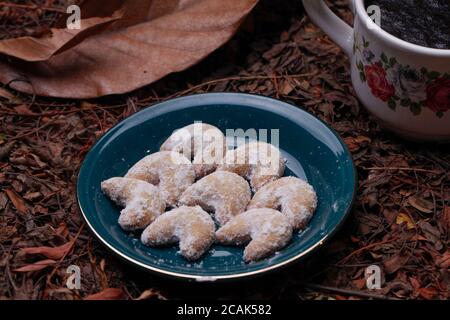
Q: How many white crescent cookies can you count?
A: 8